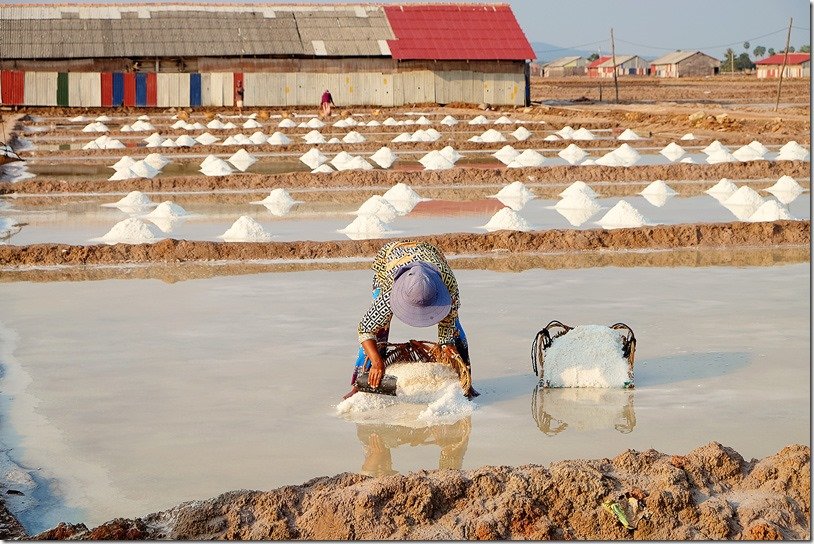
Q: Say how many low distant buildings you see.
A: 4